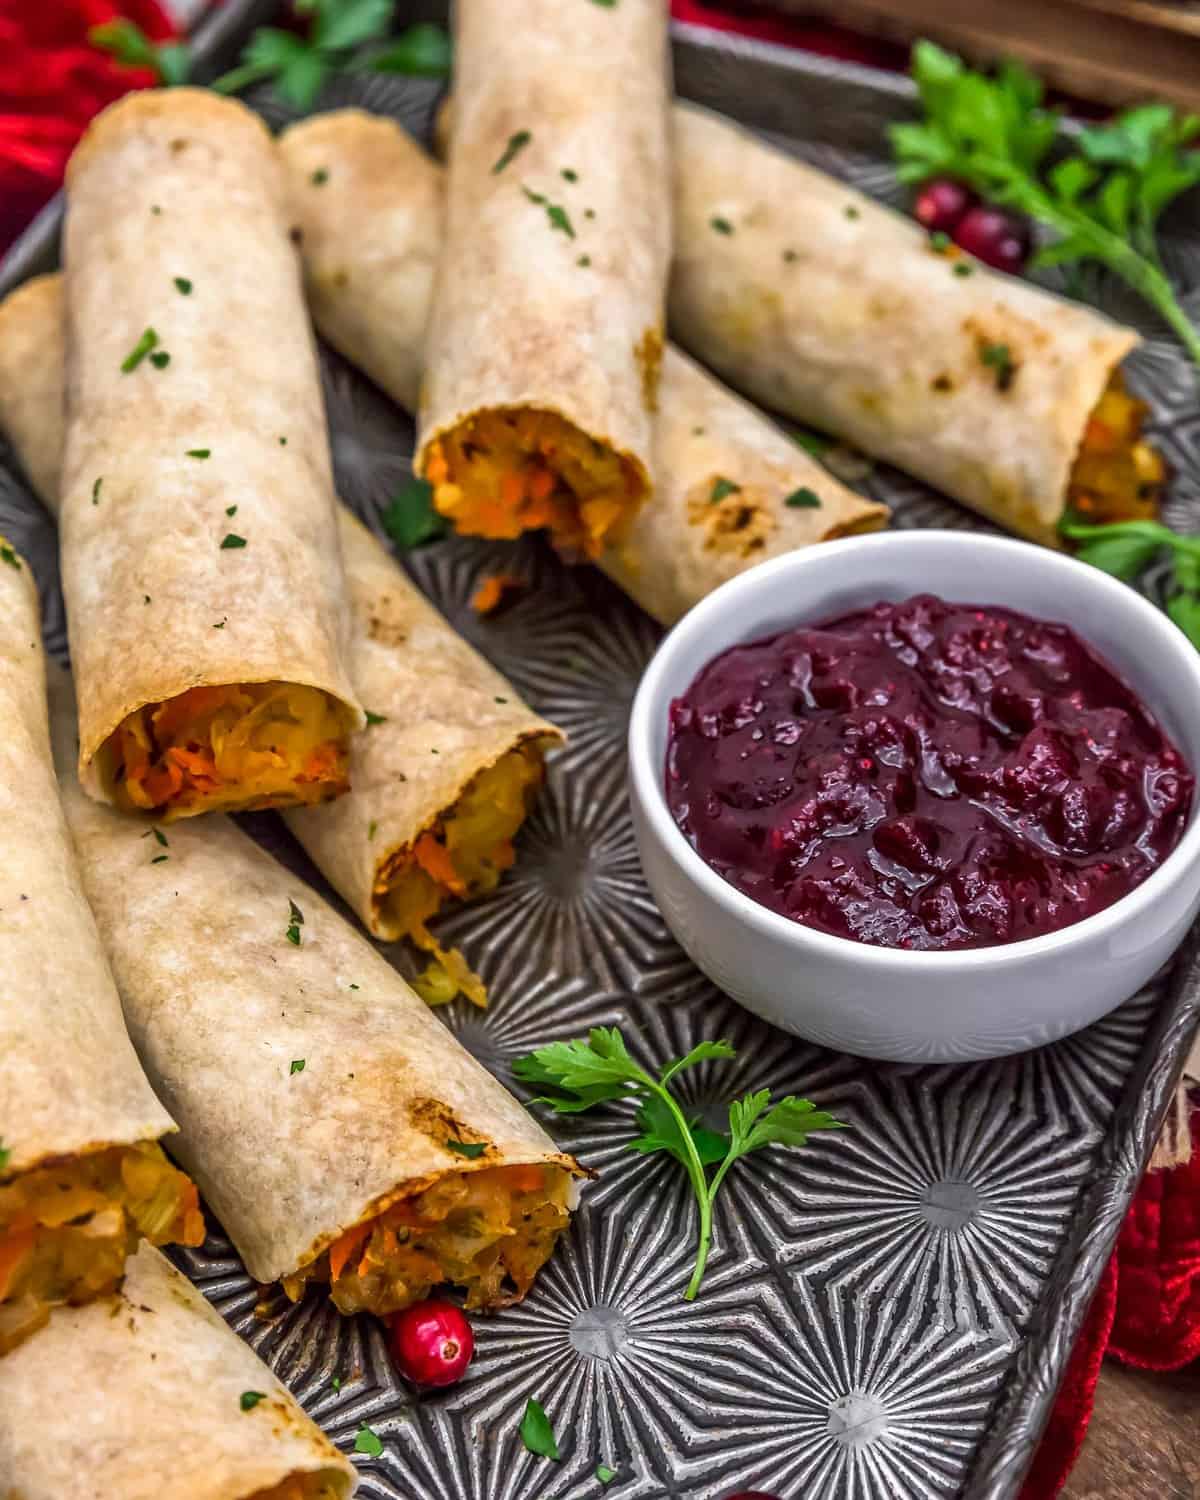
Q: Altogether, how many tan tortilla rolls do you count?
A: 8